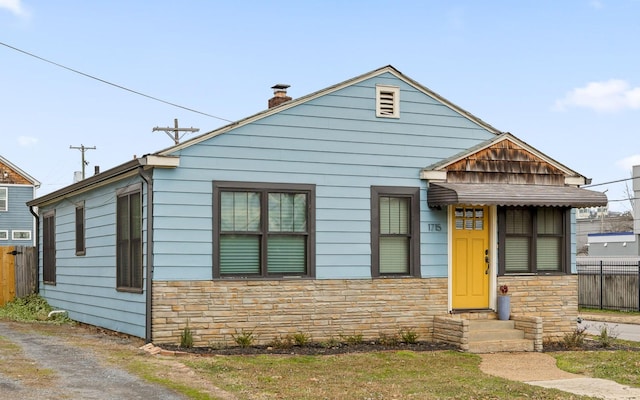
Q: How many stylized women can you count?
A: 0